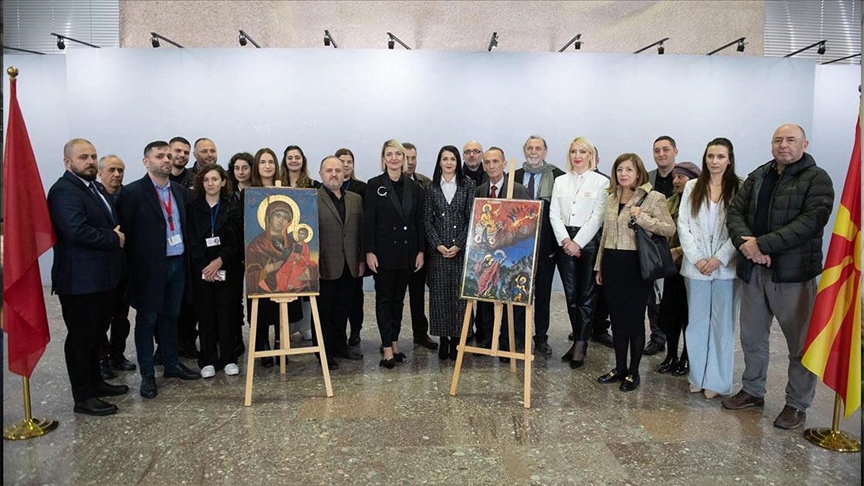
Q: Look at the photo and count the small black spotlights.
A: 10